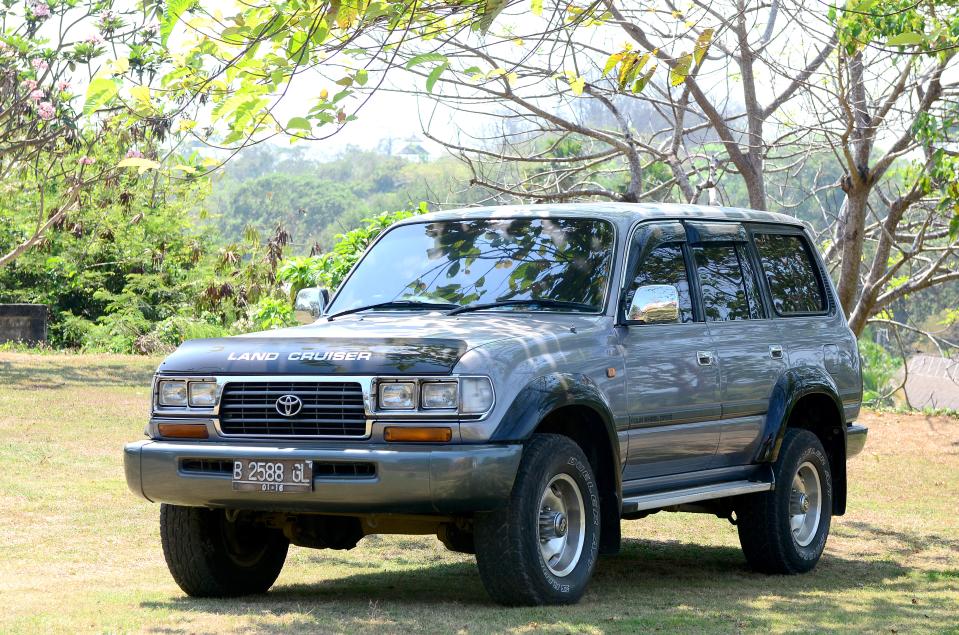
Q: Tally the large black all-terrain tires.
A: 3